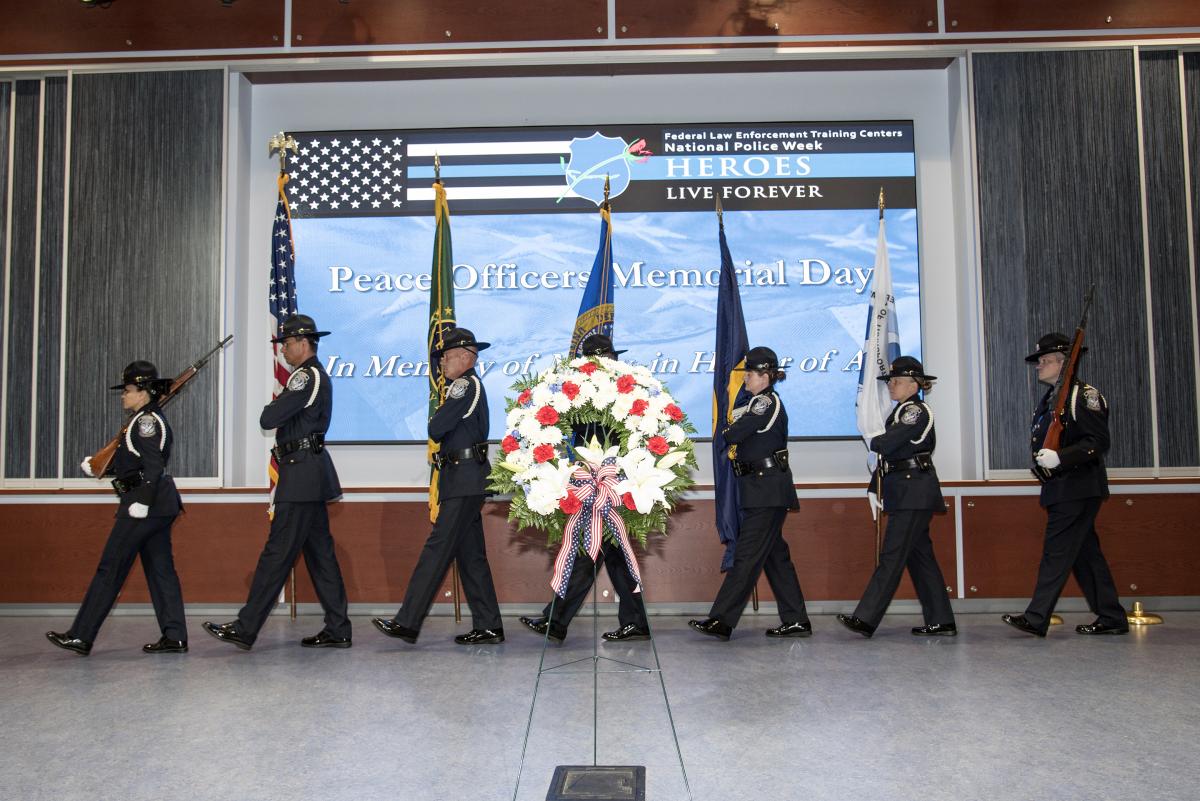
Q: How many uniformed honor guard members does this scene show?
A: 7